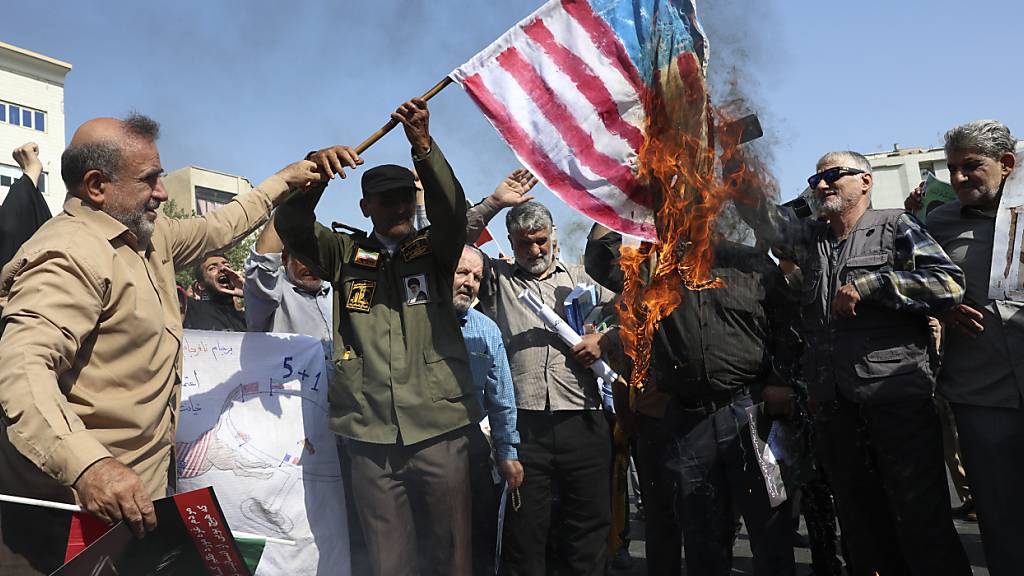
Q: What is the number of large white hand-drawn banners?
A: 1